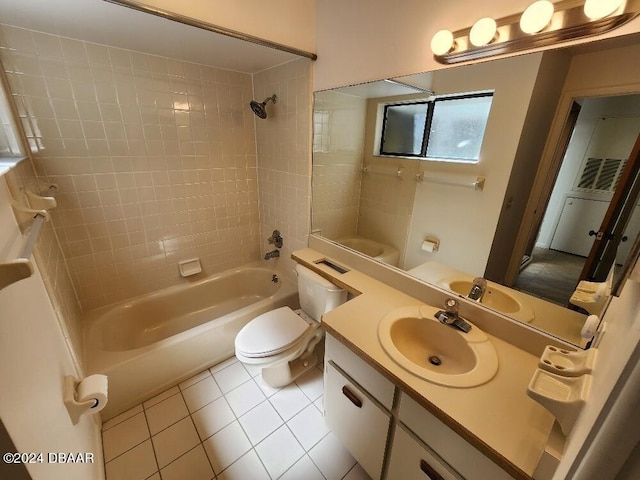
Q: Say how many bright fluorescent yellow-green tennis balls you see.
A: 0